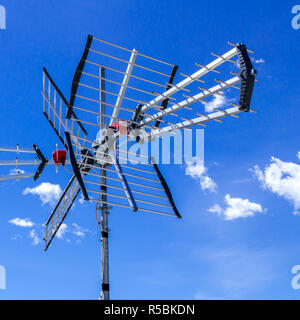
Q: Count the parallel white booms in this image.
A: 3